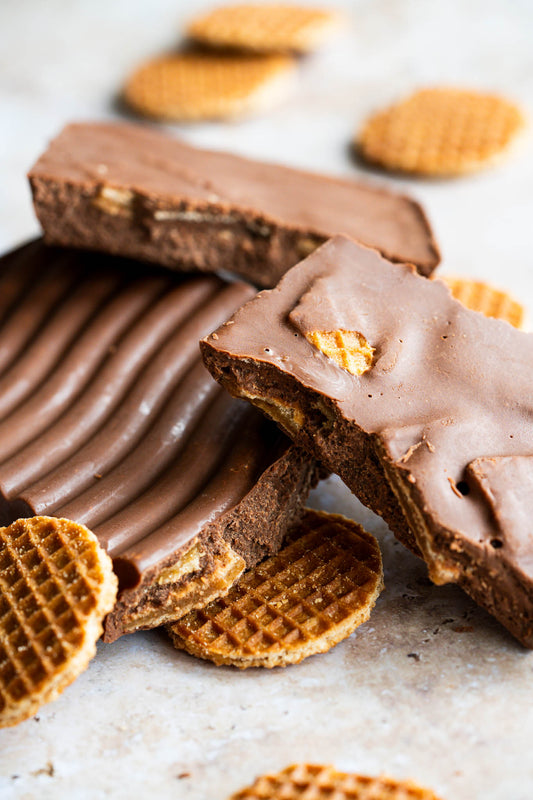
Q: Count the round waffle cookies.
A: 7